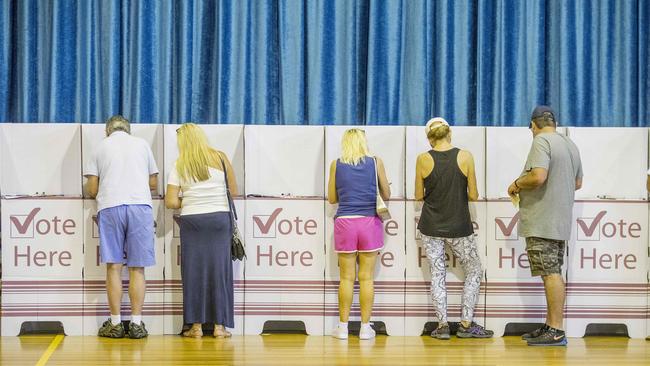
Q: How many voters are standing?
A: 5